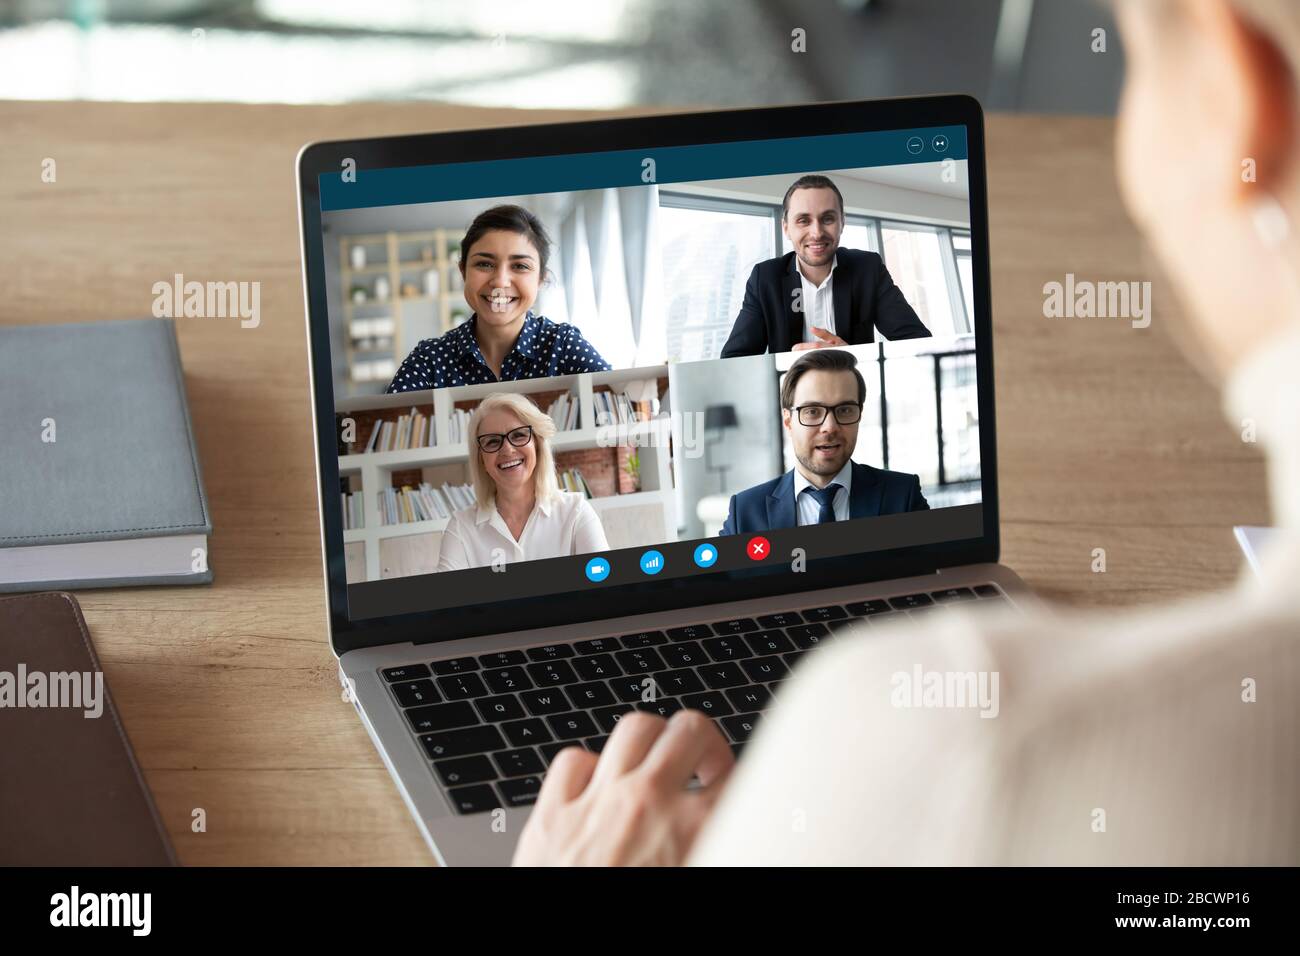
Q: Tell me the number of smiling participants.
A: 3